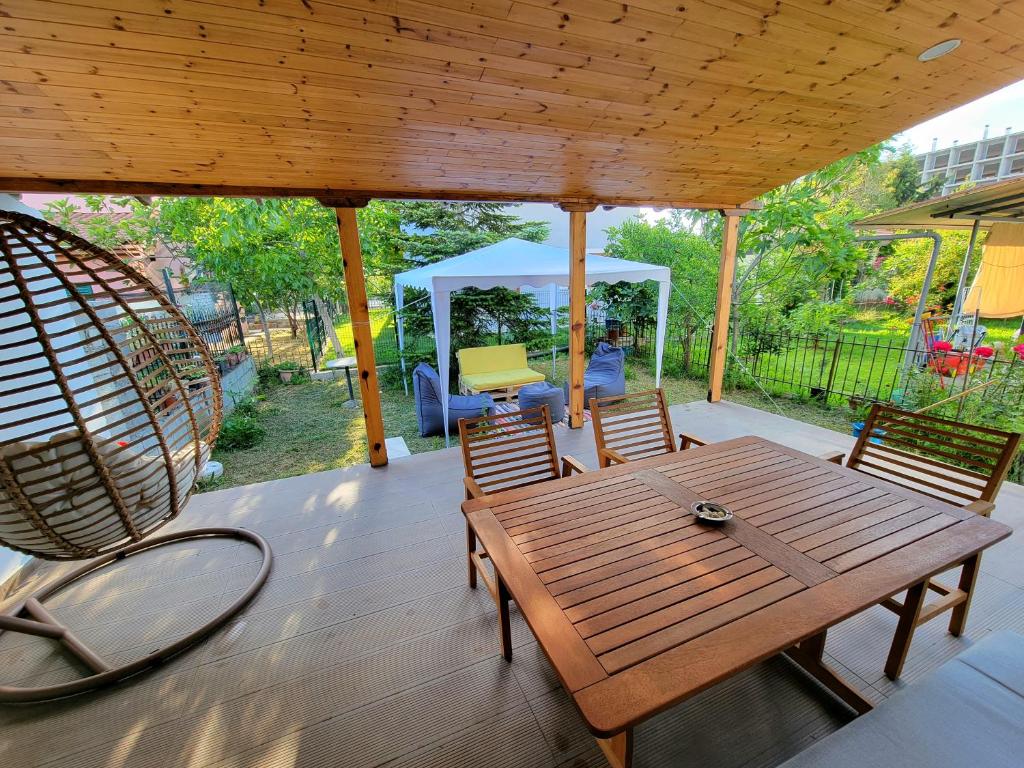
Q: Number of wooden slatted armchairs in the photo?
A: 3